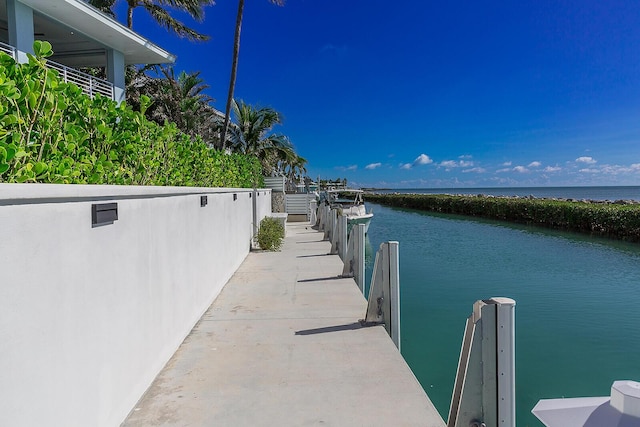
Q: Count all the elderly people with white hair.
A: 0